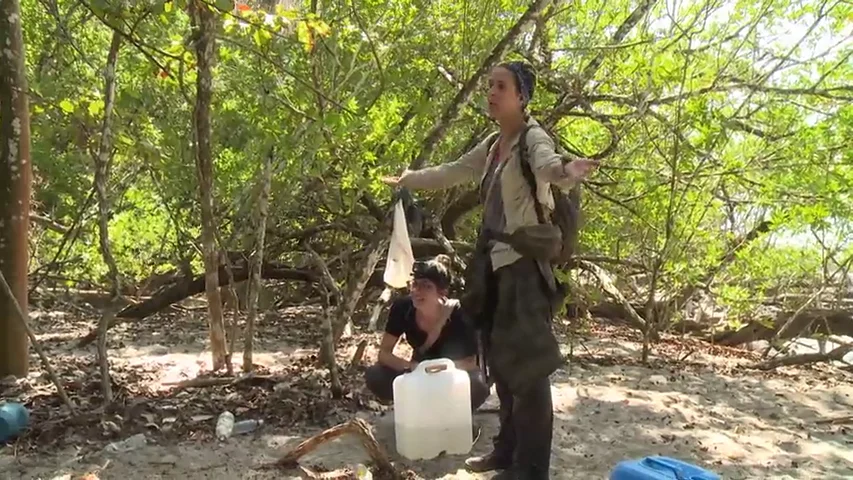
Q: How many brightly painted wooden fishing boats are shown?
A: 0